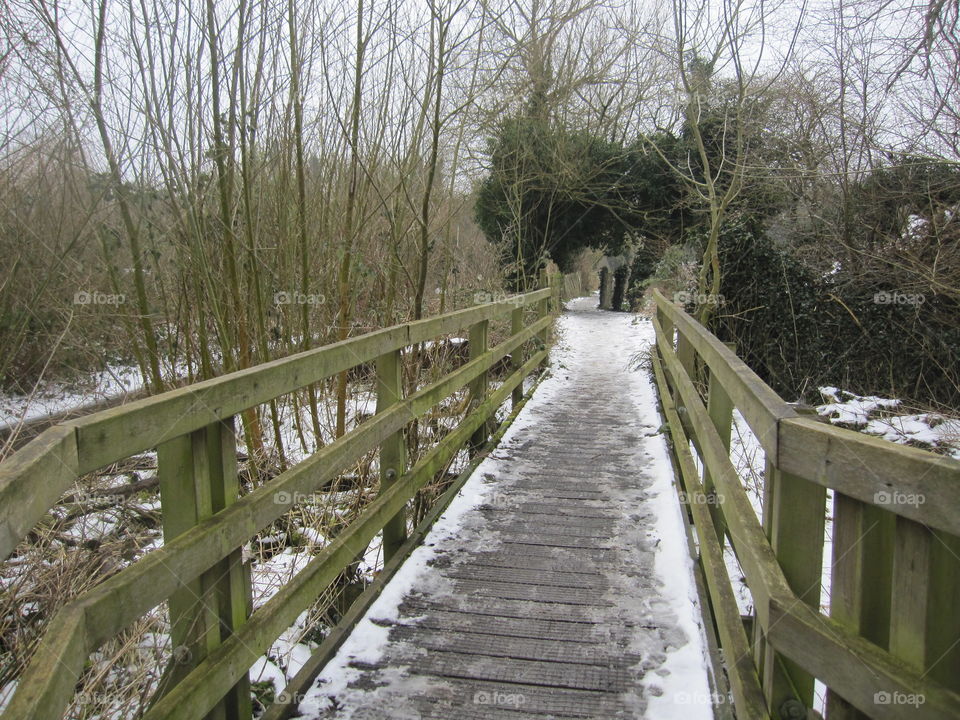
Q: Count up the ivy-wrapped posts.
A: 2